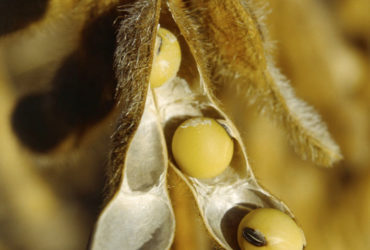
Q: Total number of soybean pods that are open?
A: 1